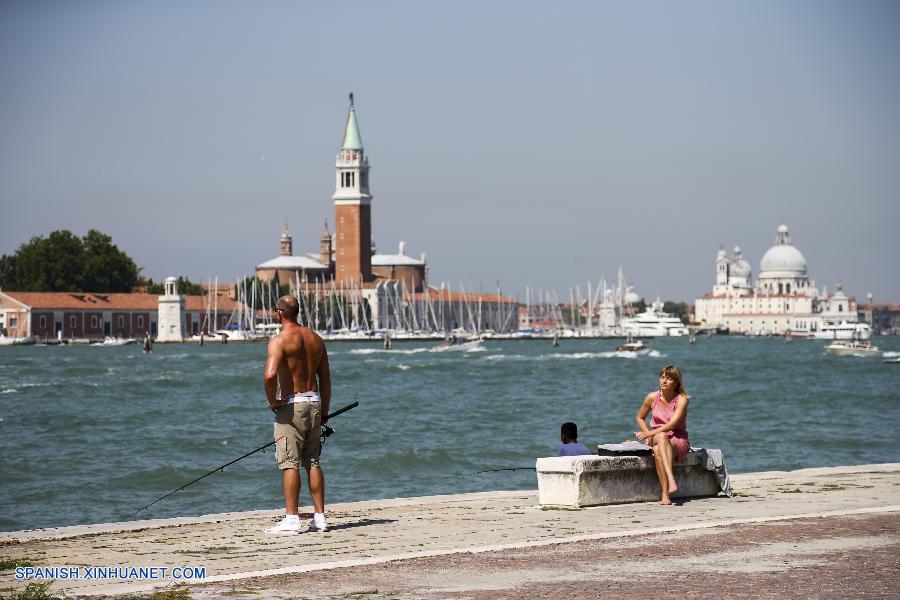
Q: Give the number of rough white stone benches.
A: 1